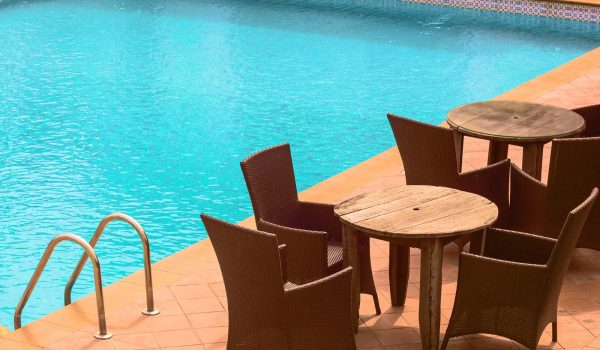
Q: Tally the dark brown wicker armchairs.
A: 6